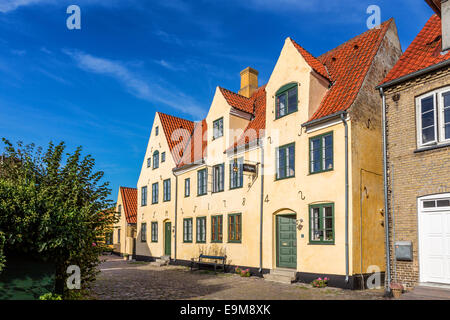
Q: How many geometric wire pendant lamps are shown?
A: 0